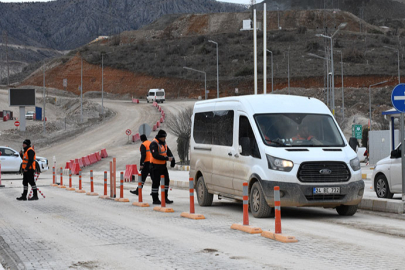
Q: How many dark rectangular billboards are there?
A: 1